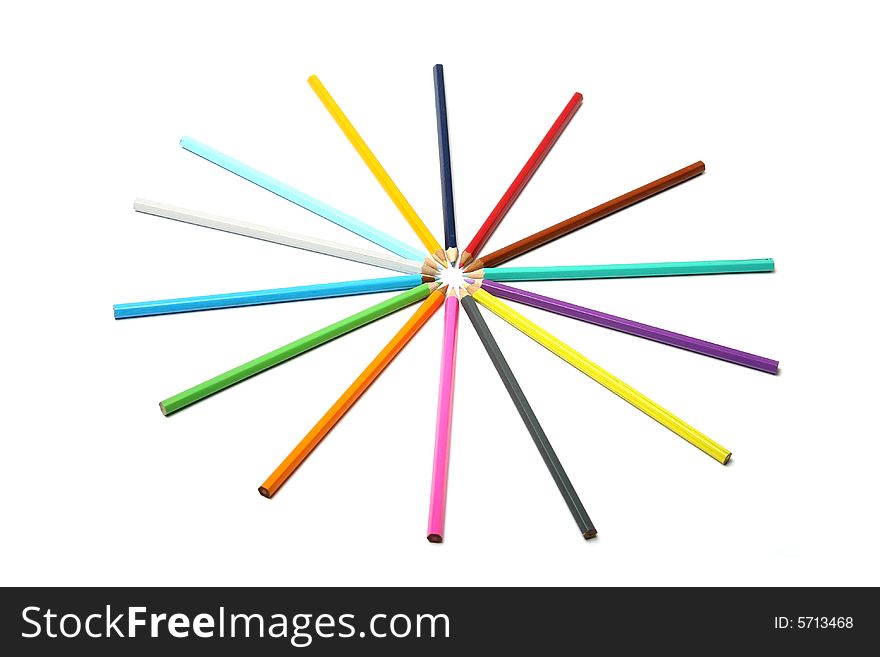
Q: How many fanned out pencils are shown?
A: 14